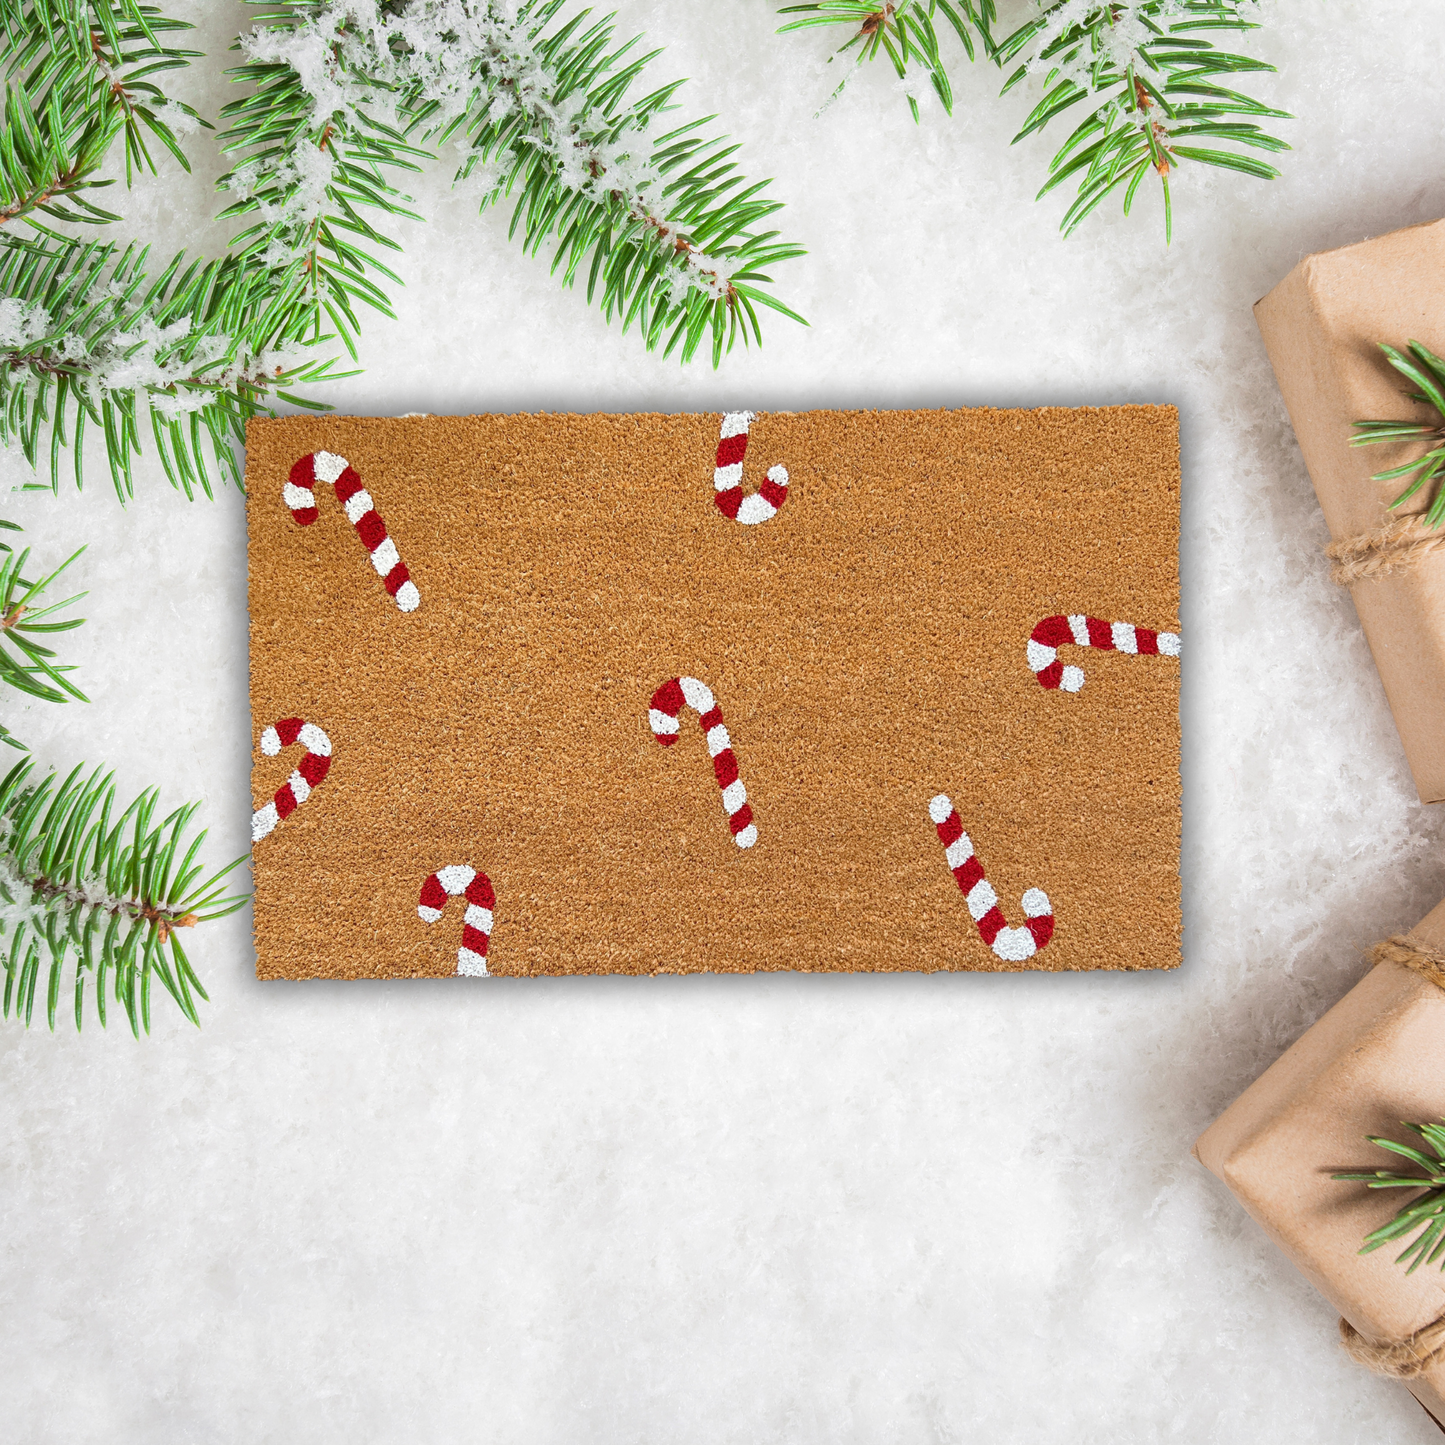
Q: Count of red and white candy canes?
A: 7